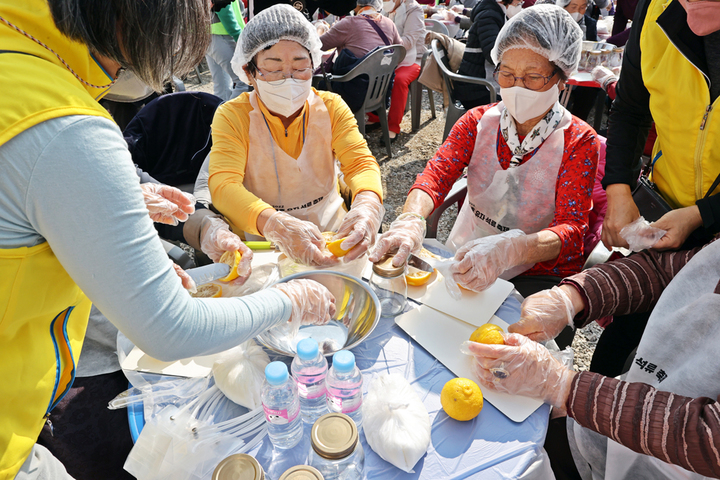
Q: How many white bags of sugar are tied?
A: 2